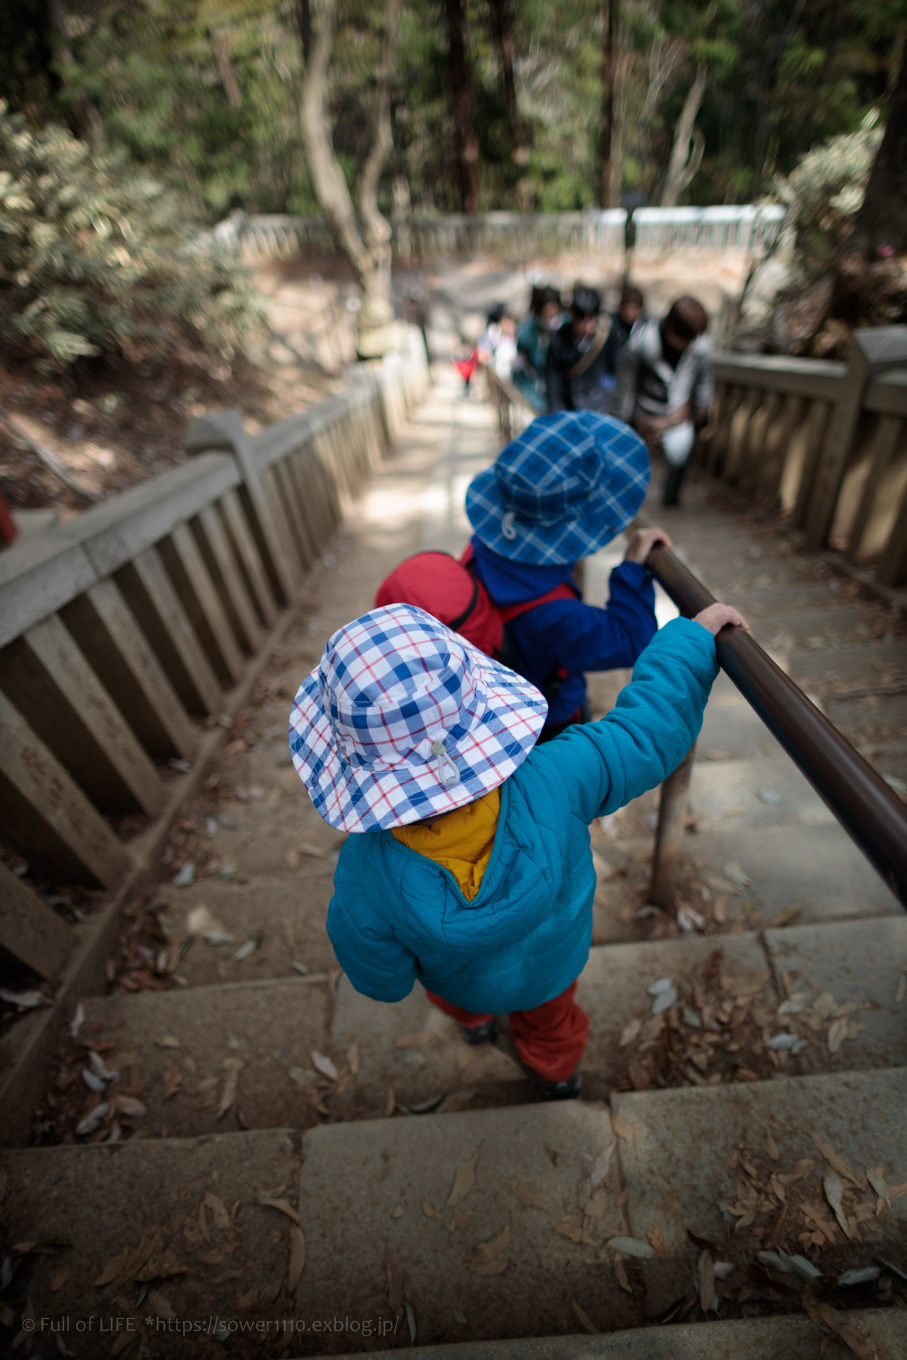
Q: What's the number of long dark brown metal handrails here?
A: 1